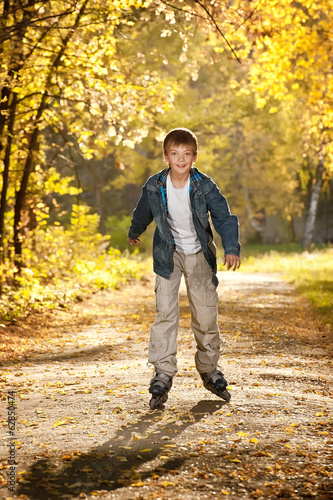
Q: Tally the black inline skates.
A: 2